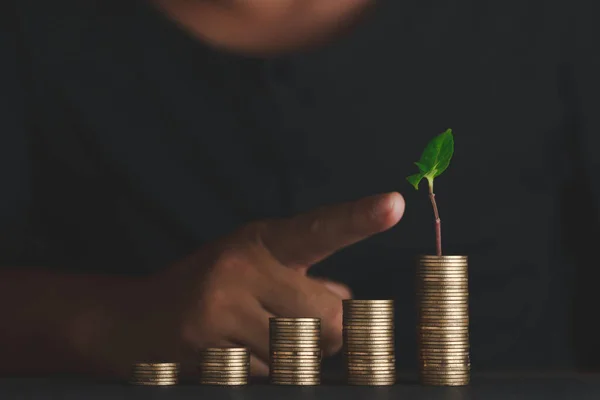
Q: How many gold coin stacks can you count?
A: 5